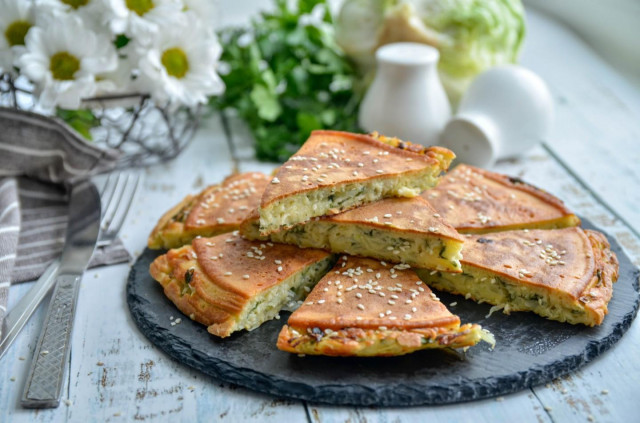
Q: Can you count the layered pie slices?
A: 7